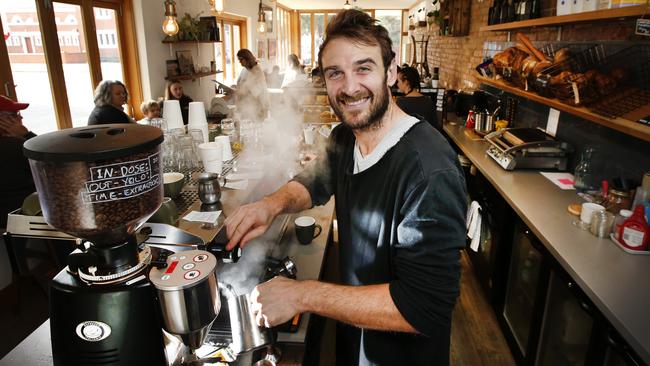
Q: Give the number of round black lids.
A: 1